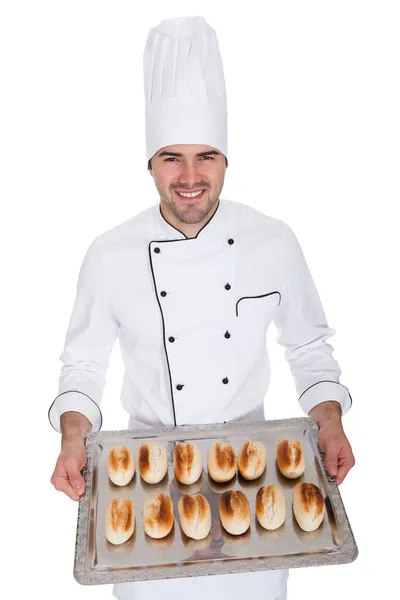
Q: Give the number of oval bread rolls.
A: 12